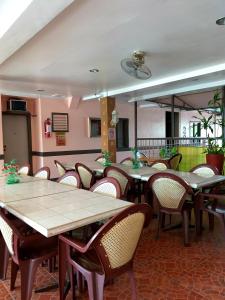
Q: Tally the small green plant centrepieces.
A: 3